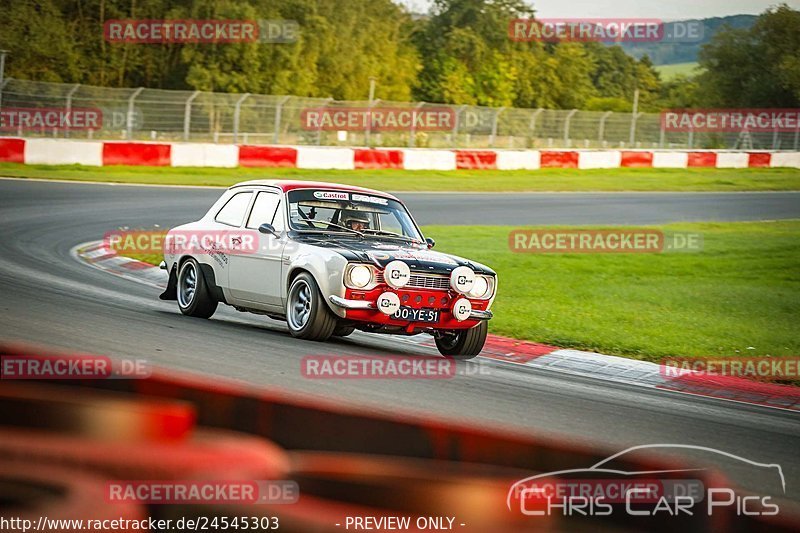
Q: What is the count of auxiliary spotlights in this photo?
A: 4